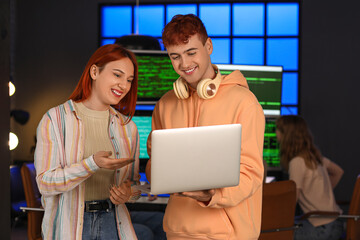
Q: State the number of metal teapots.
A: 0